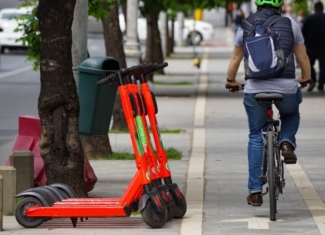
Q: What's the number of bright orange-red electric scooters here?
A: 4